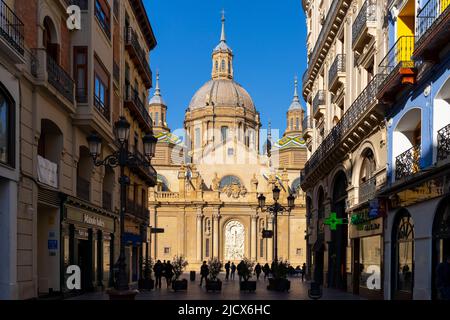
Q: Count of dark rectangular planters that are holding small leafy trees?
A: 5